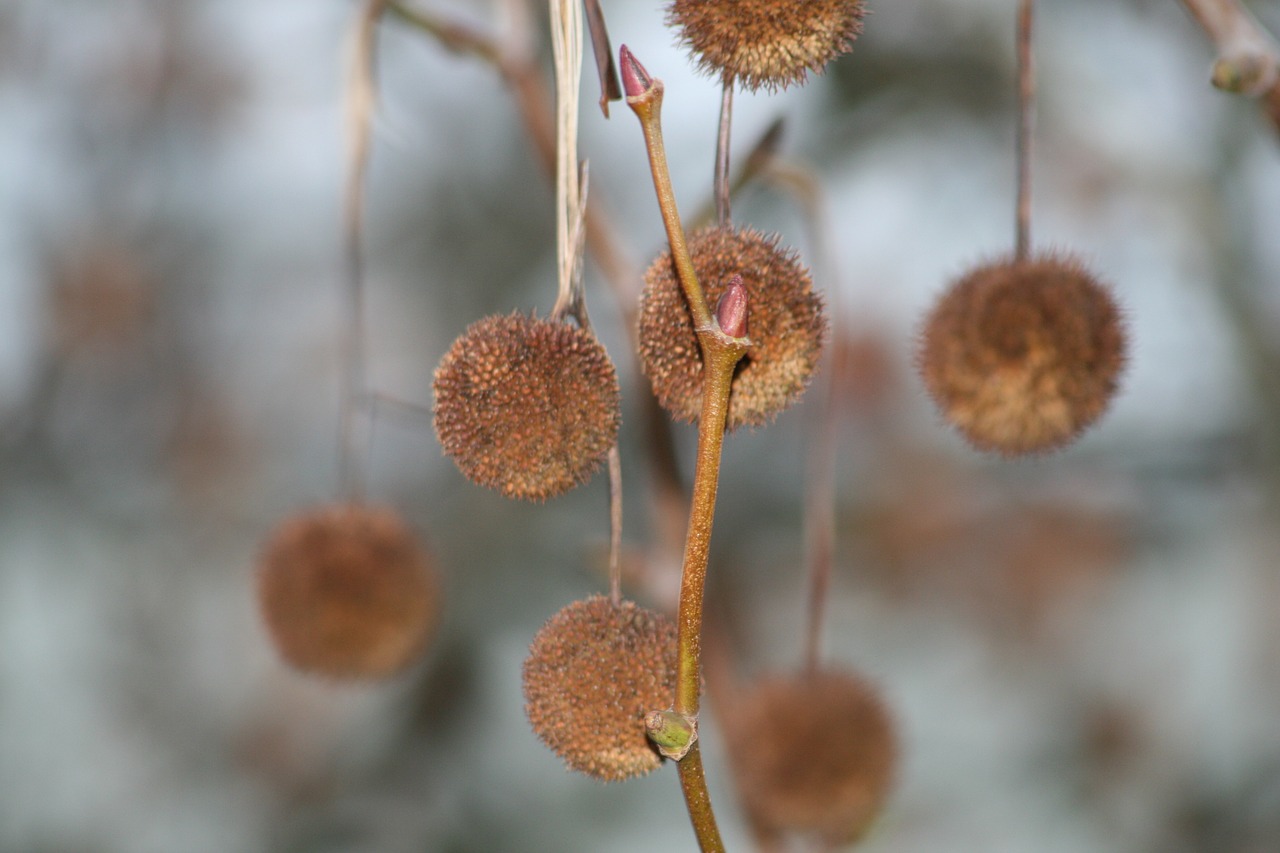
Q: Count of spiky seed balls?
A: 7